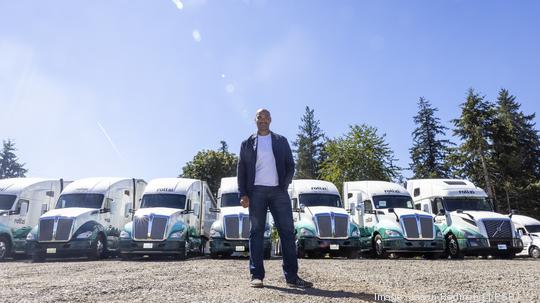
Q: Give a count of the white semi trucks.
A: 8